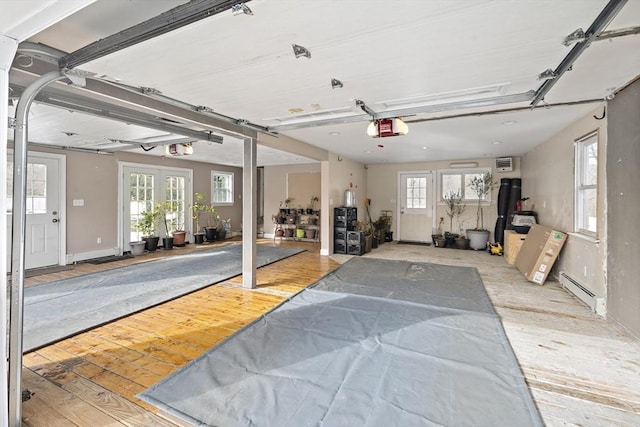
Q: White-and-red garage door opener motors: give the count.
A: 2